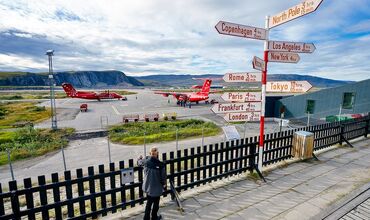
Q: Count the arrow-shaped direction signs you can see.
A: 10